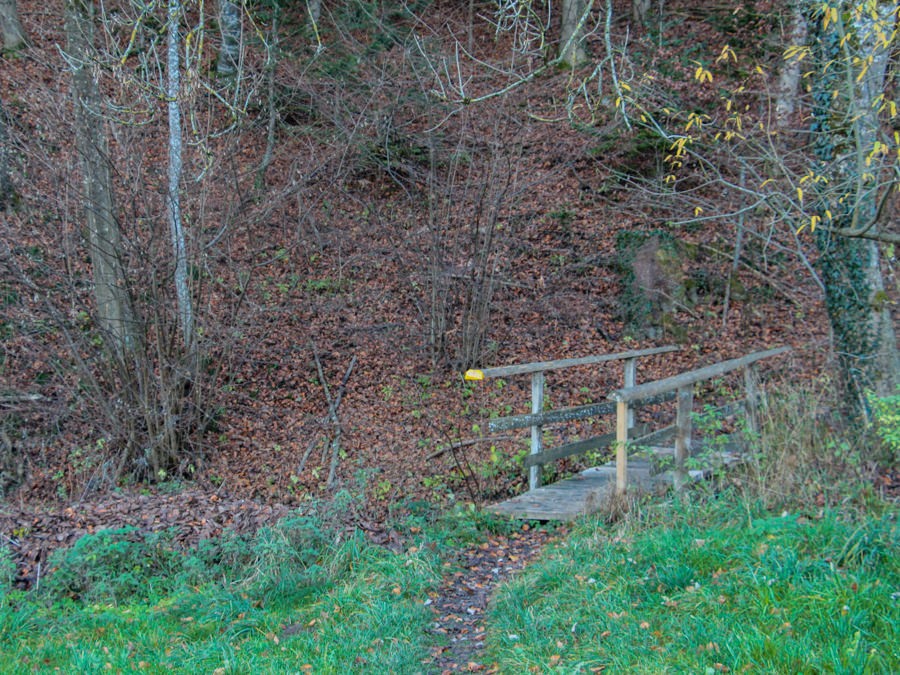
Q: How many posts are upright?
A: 5